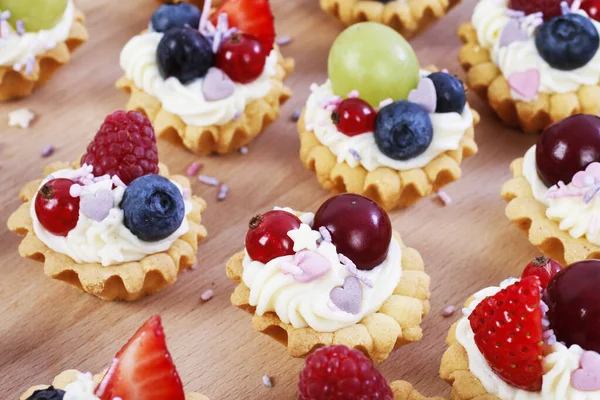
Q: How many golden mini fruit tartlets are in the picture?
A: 11